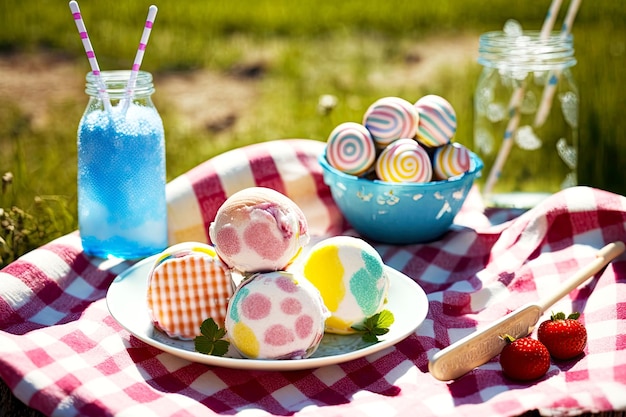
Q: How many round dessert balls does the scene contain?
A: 9